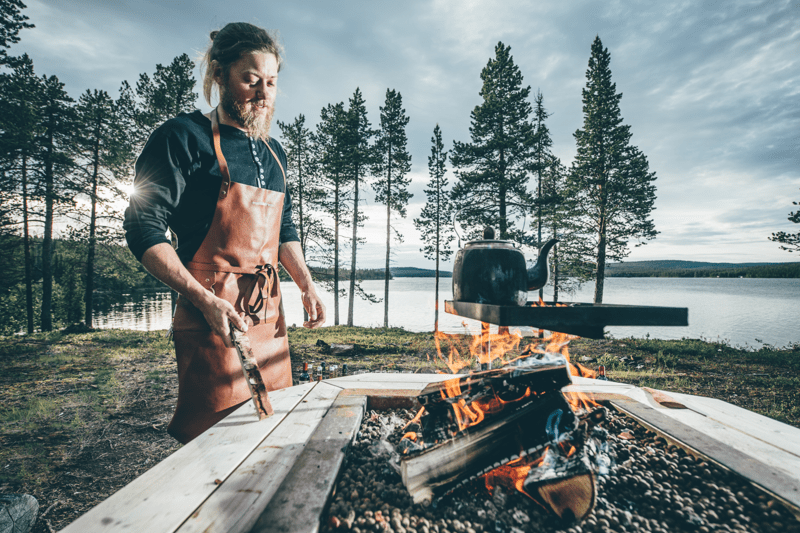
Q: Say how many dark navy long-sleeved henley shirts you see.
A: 1